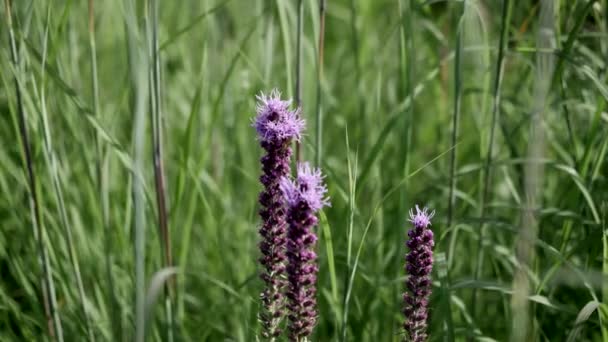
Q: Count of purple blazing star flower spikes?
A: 3